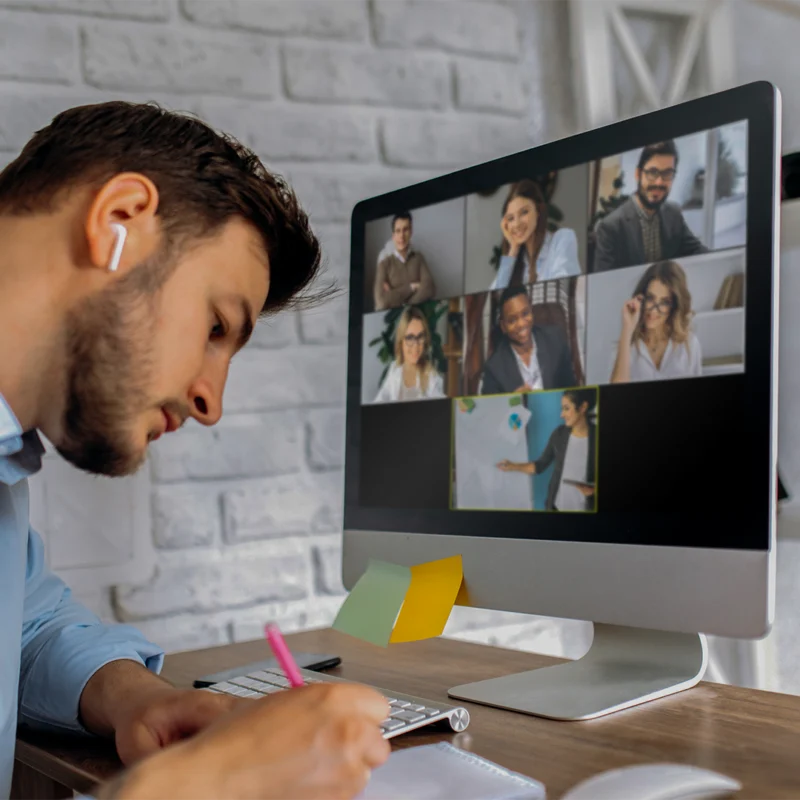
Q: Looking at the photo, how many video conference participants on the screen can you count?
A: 7